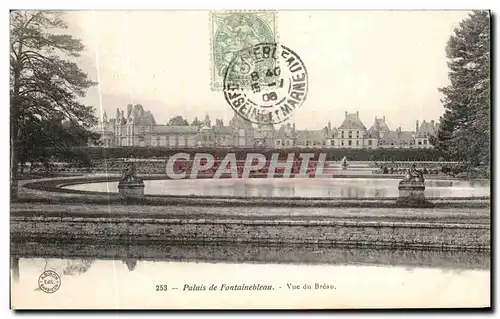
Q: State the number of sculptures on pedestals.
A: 2